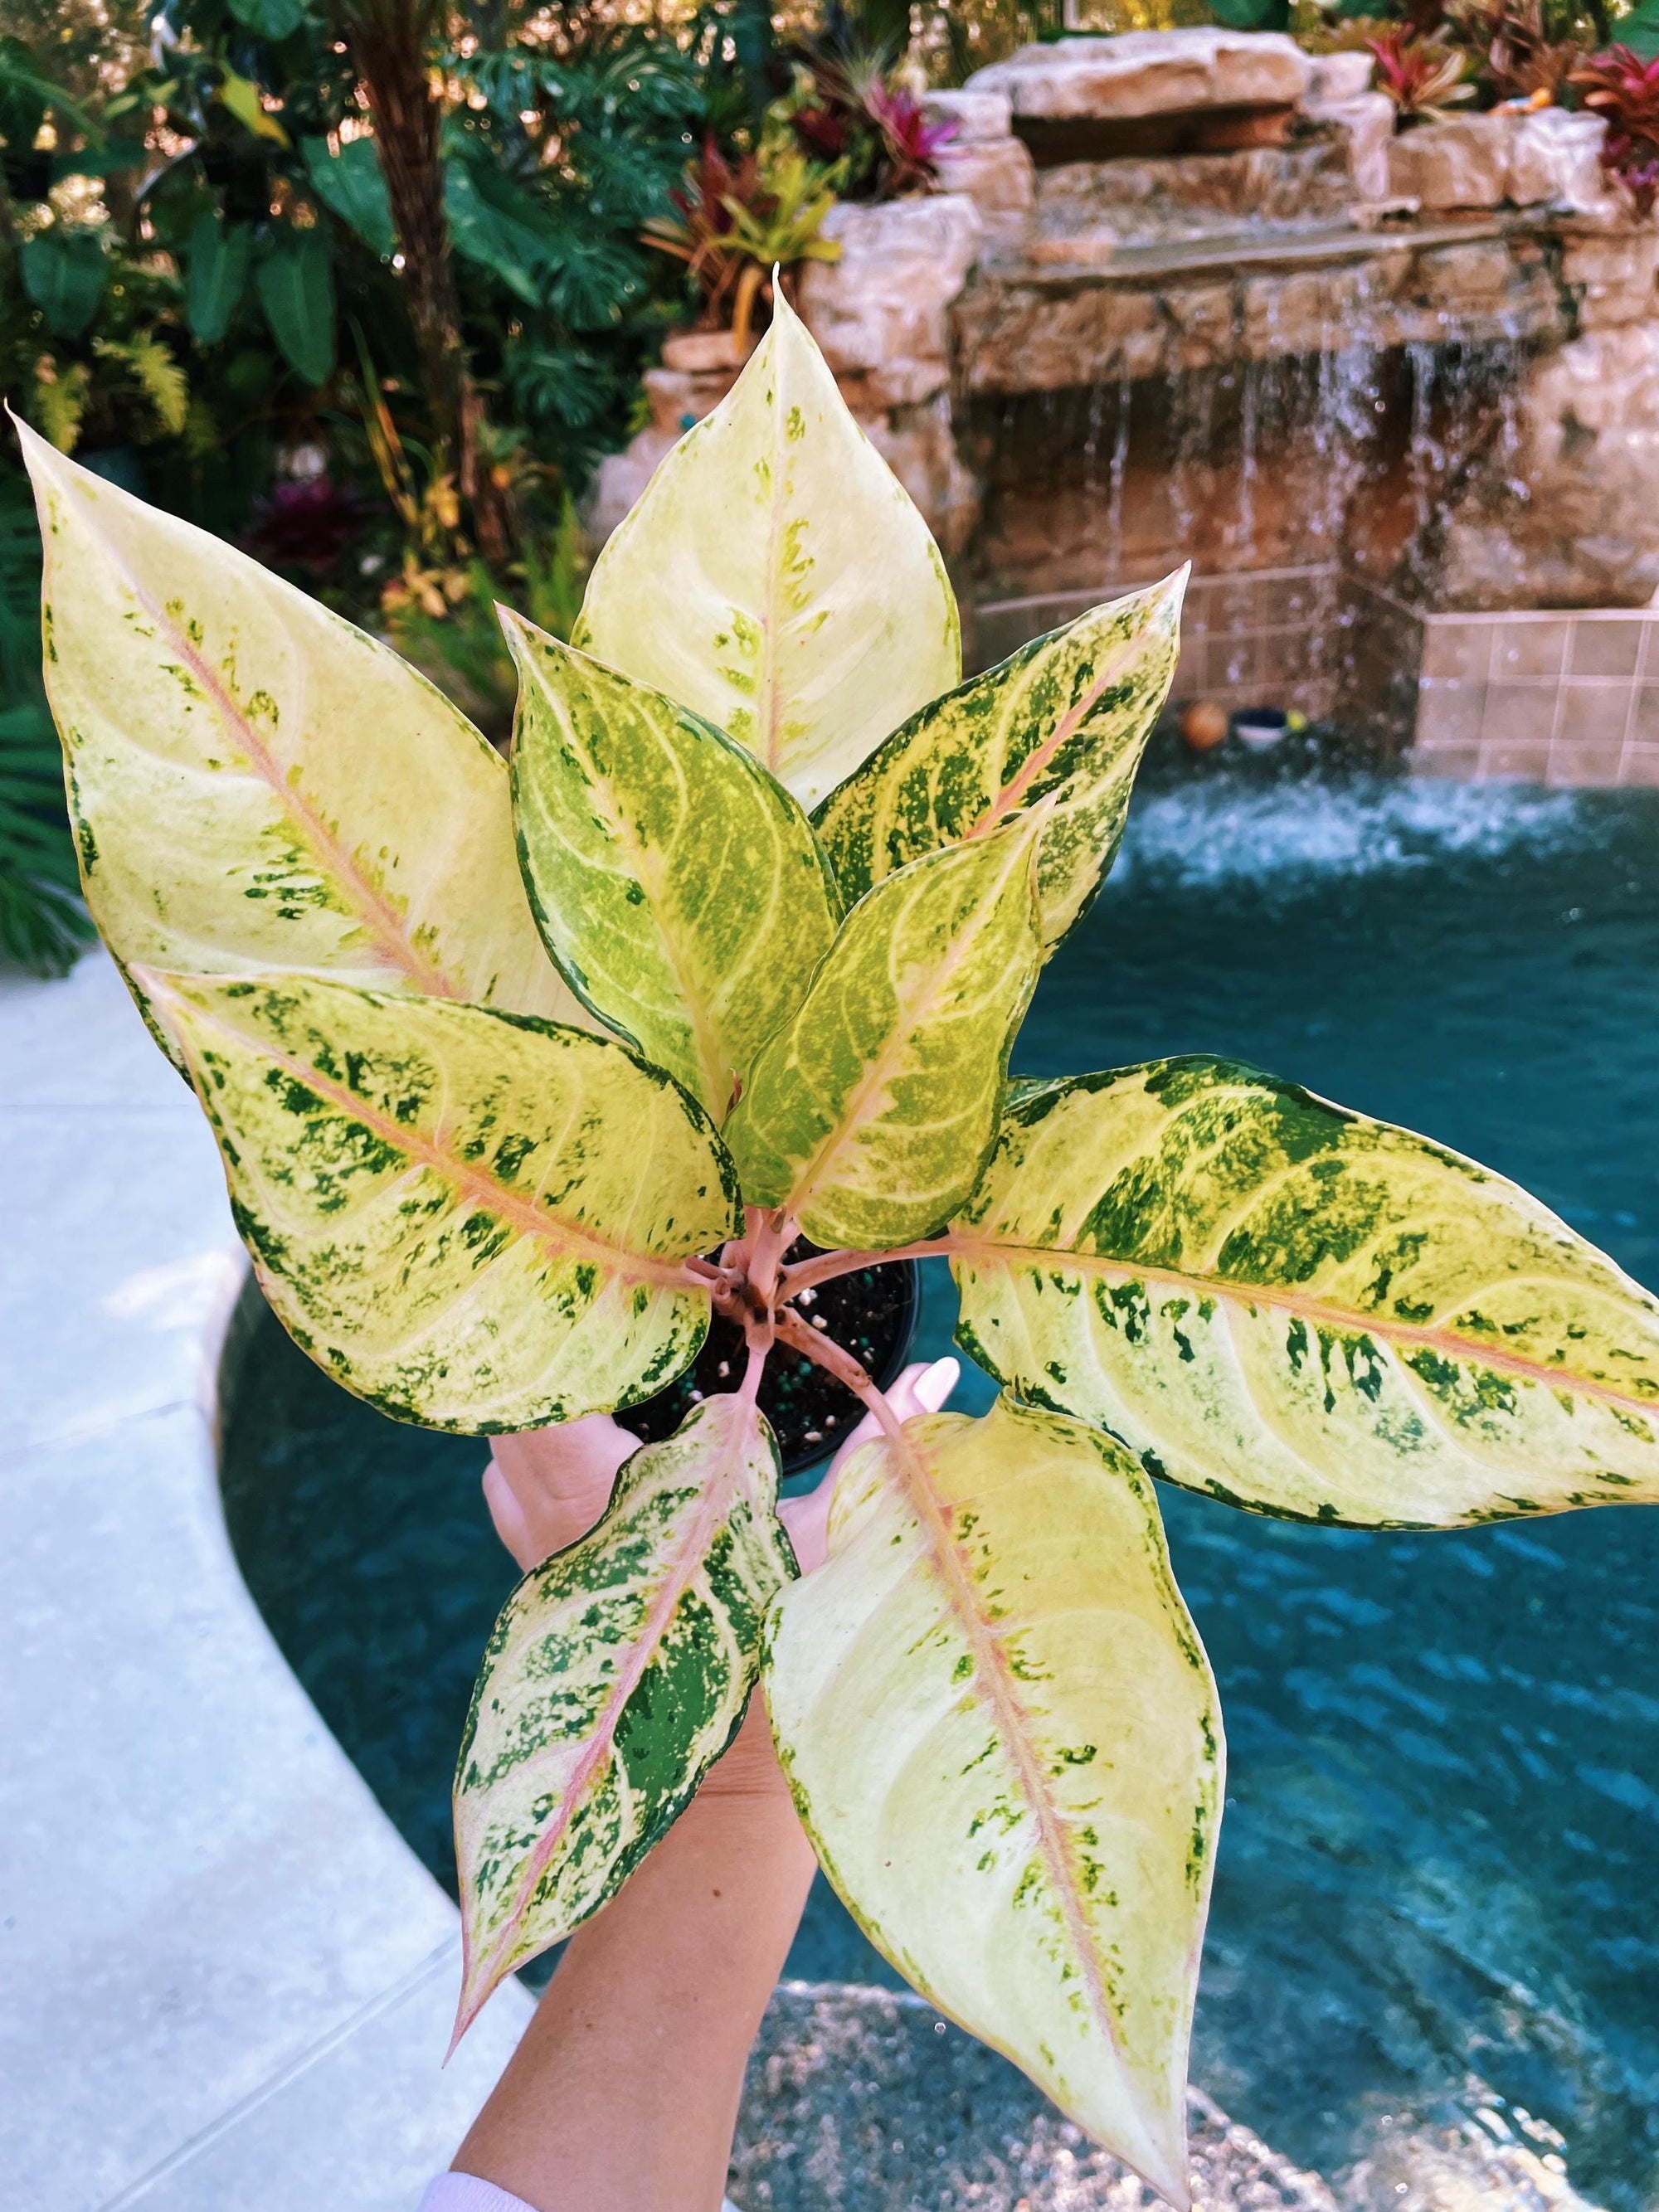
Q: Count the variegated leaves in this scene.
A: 9